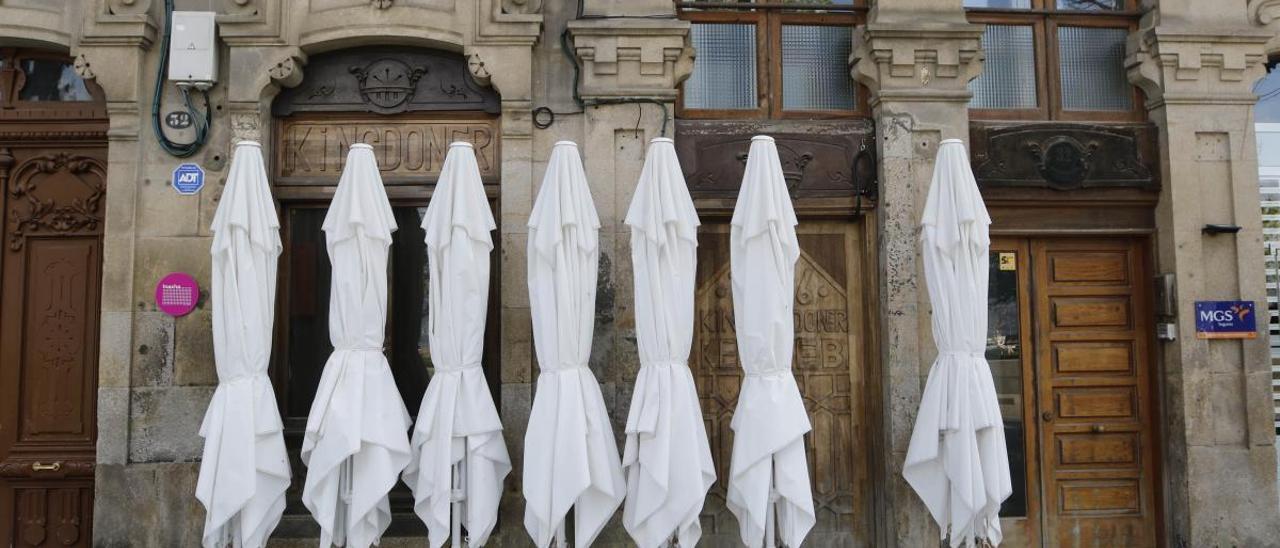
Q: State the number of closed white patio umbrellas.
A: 7